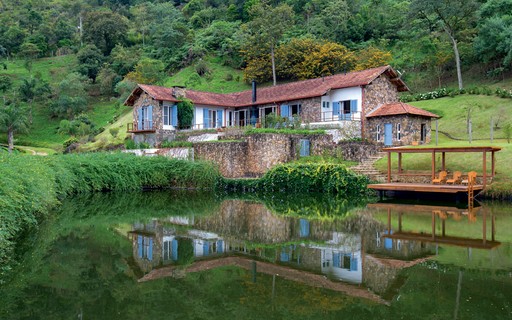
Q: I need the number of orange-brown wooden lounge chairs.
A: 3